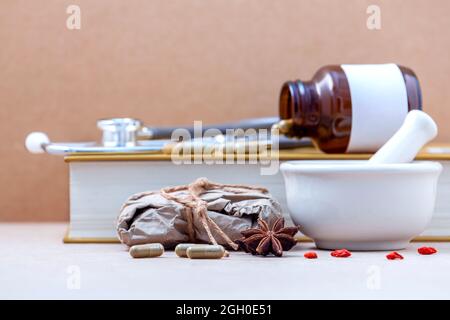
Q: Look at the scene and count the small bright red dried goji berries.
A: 4